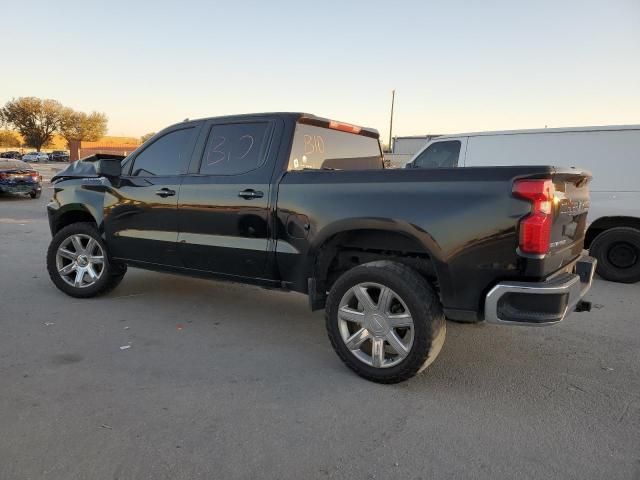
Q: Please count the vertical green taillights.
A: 0